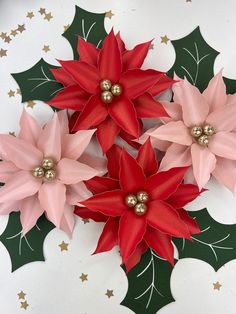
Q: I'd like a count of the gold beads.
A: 12